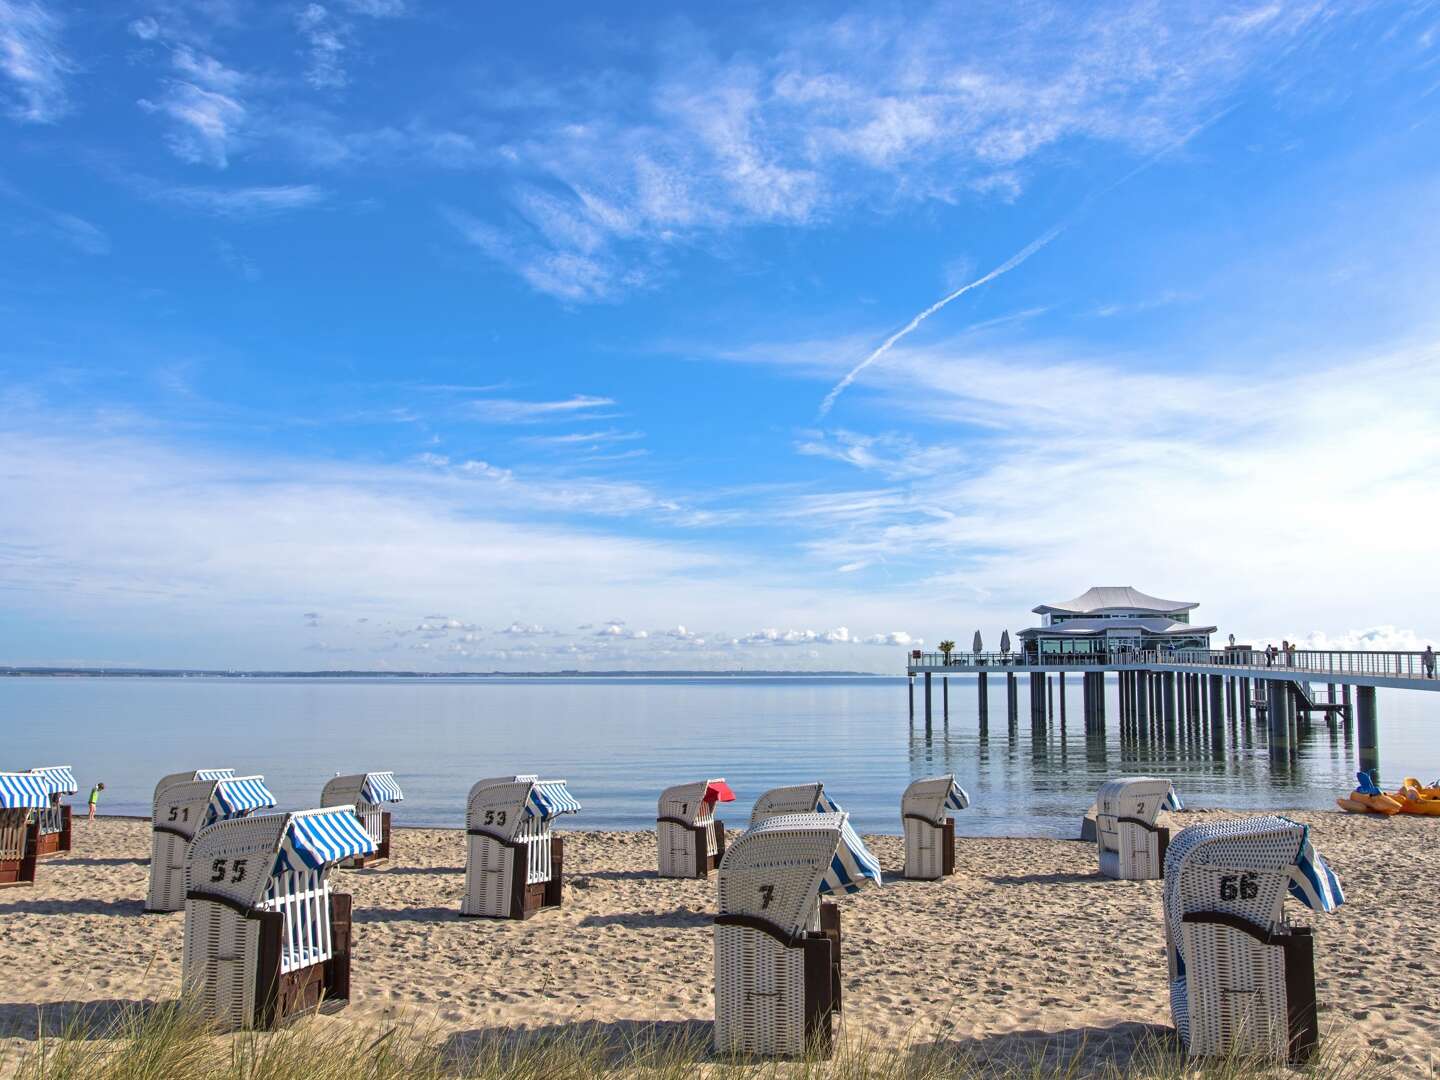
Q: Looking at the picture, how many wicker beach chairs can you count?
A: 14